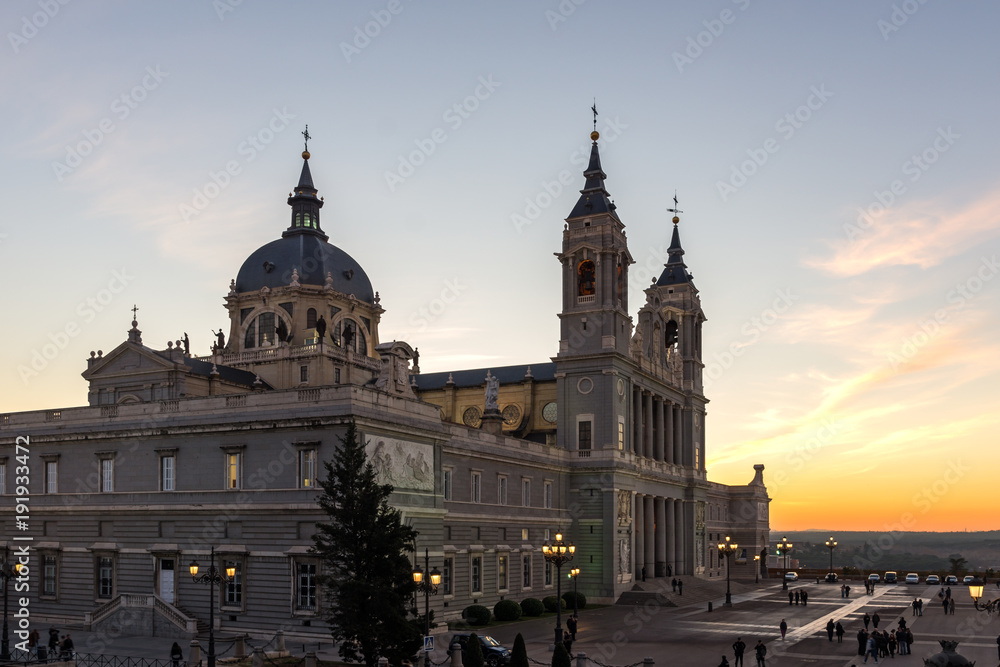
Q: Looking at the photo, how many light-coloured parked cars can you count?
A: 8